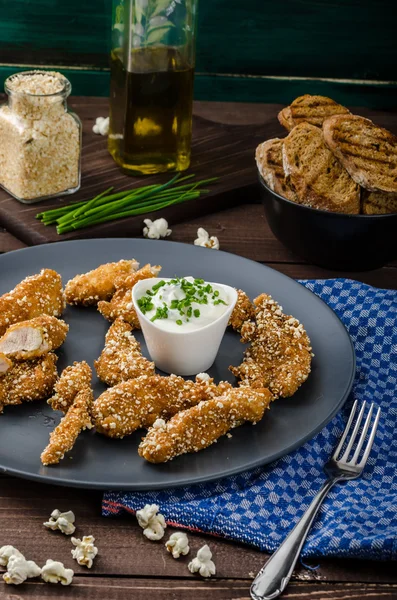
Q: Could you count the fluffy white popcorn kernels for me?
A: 11